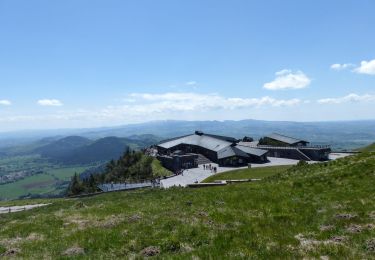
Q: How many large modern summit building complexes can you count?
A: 1